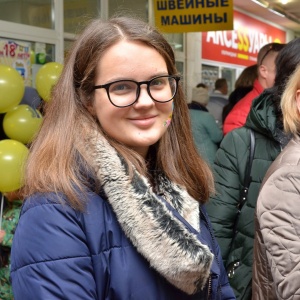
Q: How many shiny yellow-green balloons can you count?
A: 4